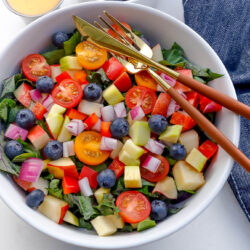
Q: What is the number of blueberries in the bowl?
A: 12